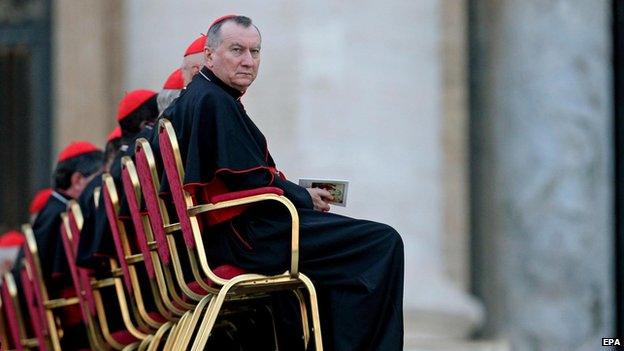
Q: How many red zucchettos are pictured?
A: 8